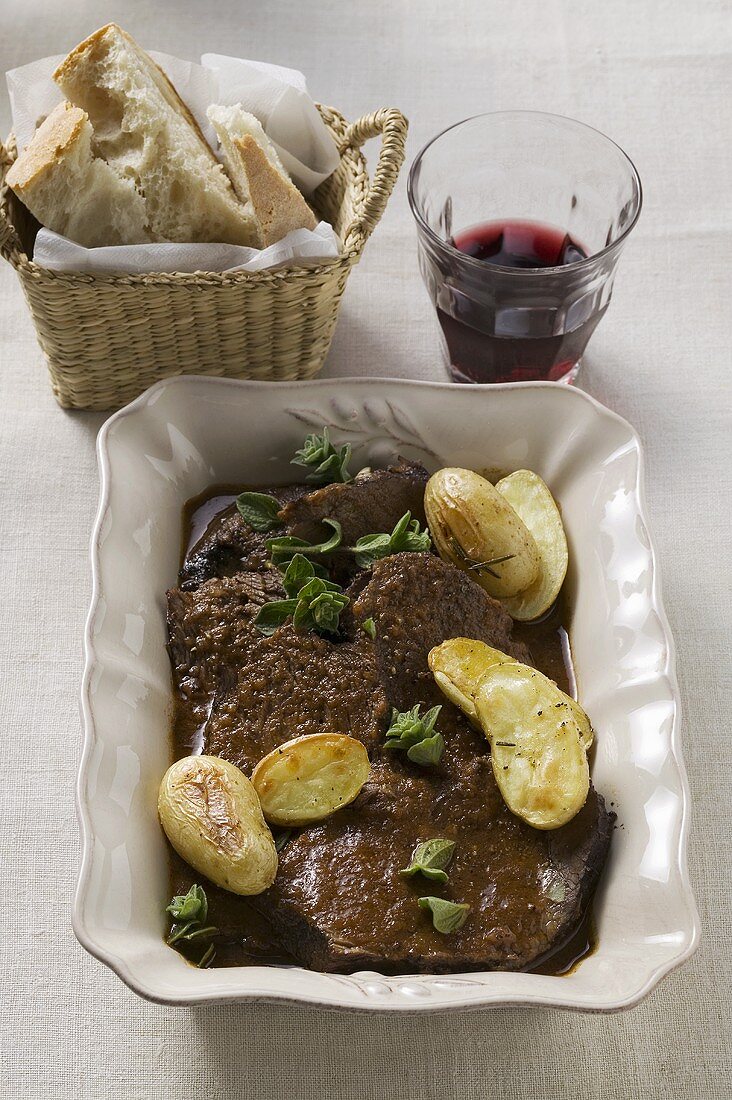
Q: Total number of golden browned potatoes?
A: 6